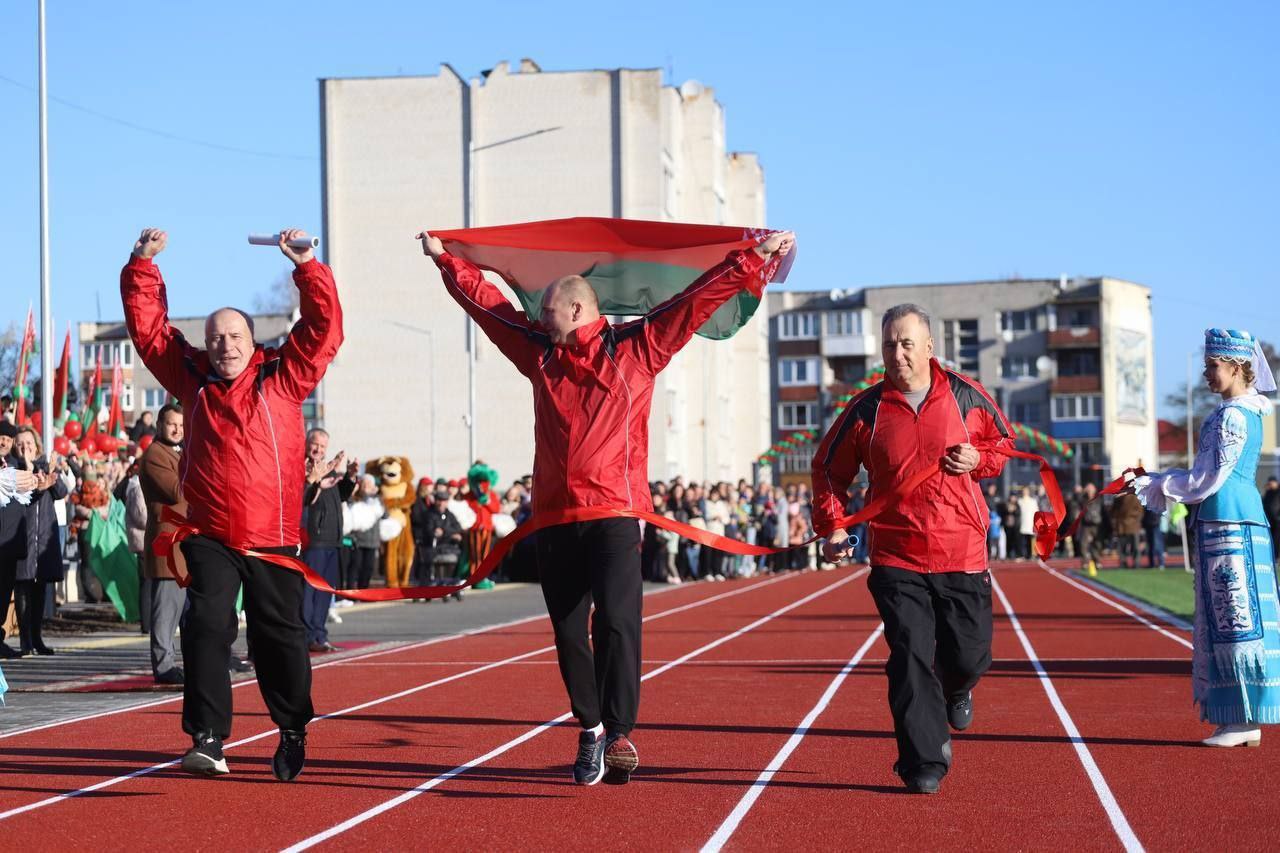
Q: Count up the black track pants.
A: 3